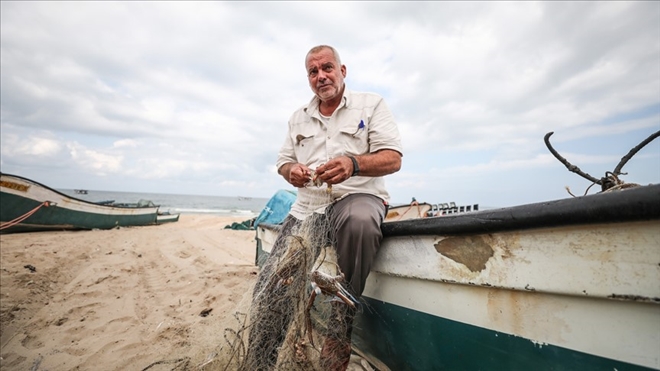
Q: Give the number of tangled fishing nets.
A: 1